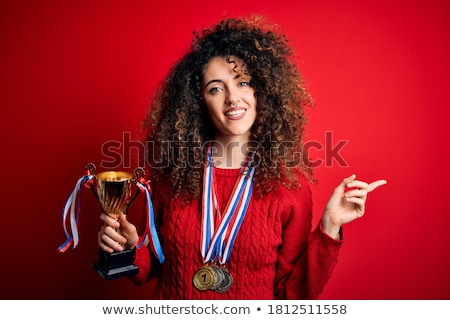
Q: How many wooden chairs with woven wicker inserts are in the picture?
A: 0